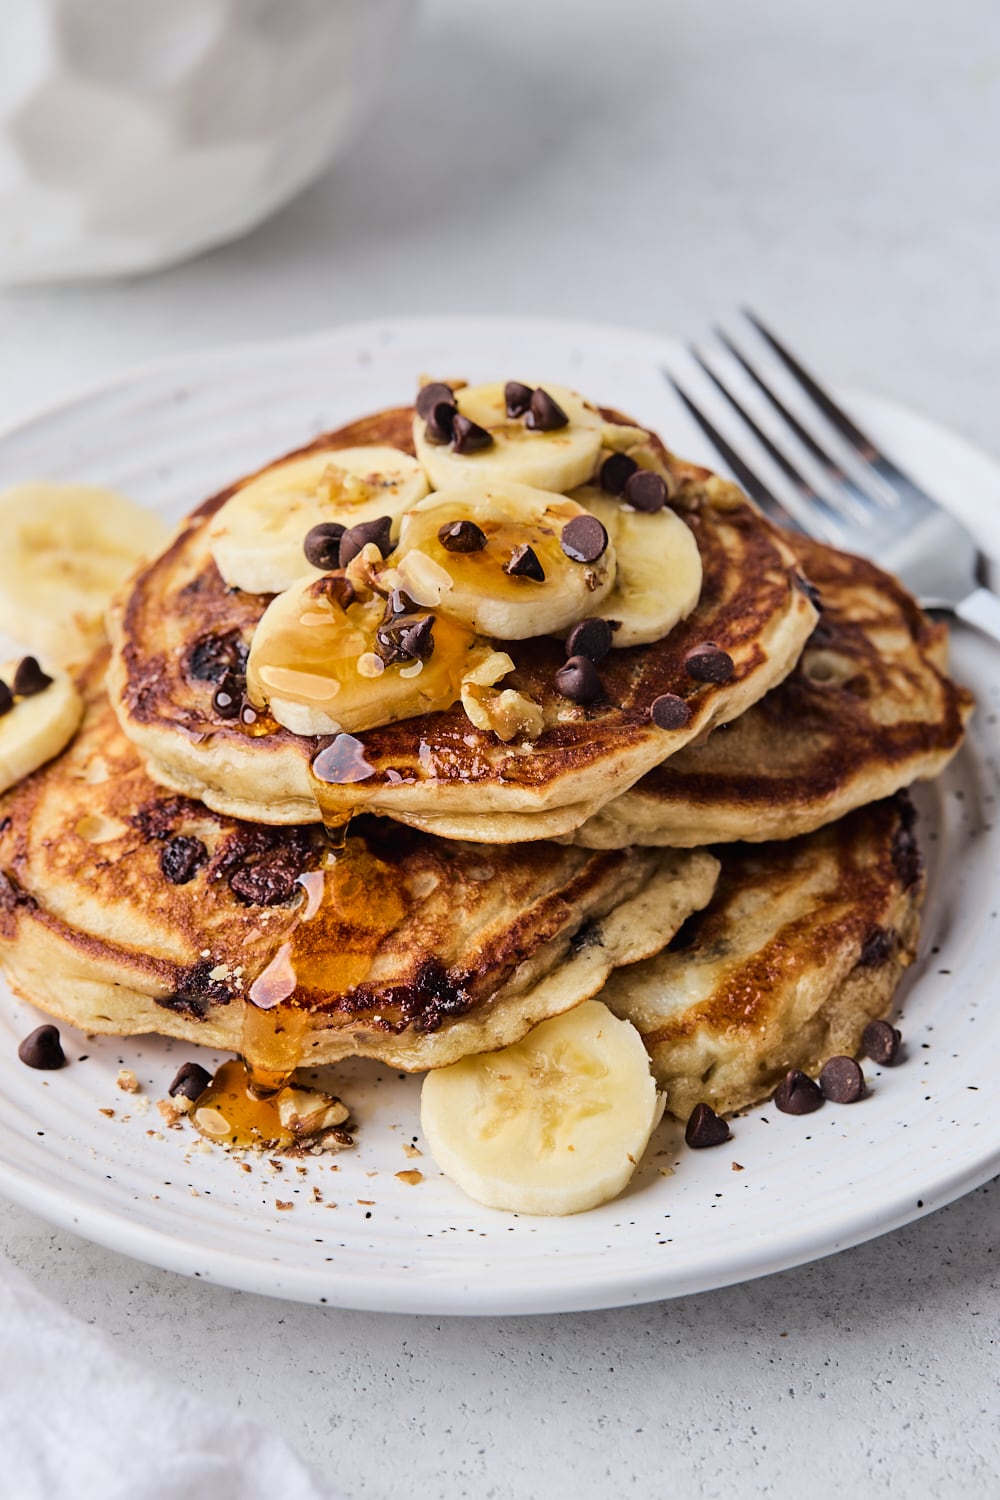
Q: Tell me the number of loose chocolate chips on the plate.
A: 6